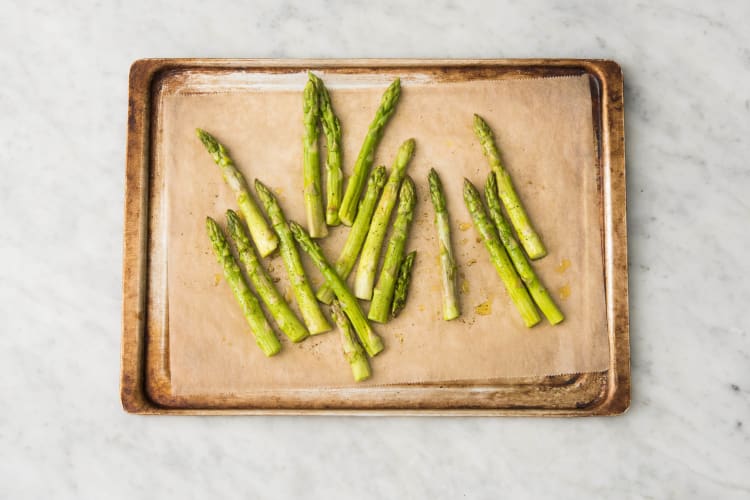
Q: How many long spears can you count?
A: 15